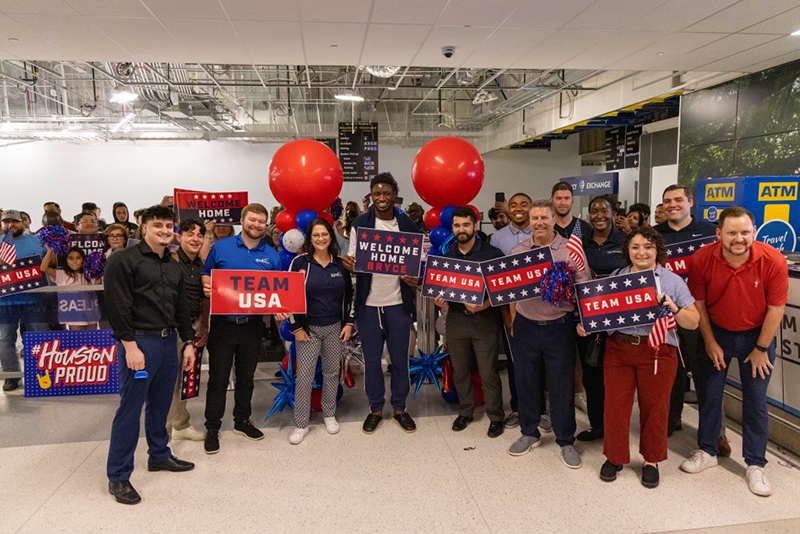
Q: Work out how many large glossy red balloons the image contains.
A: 2